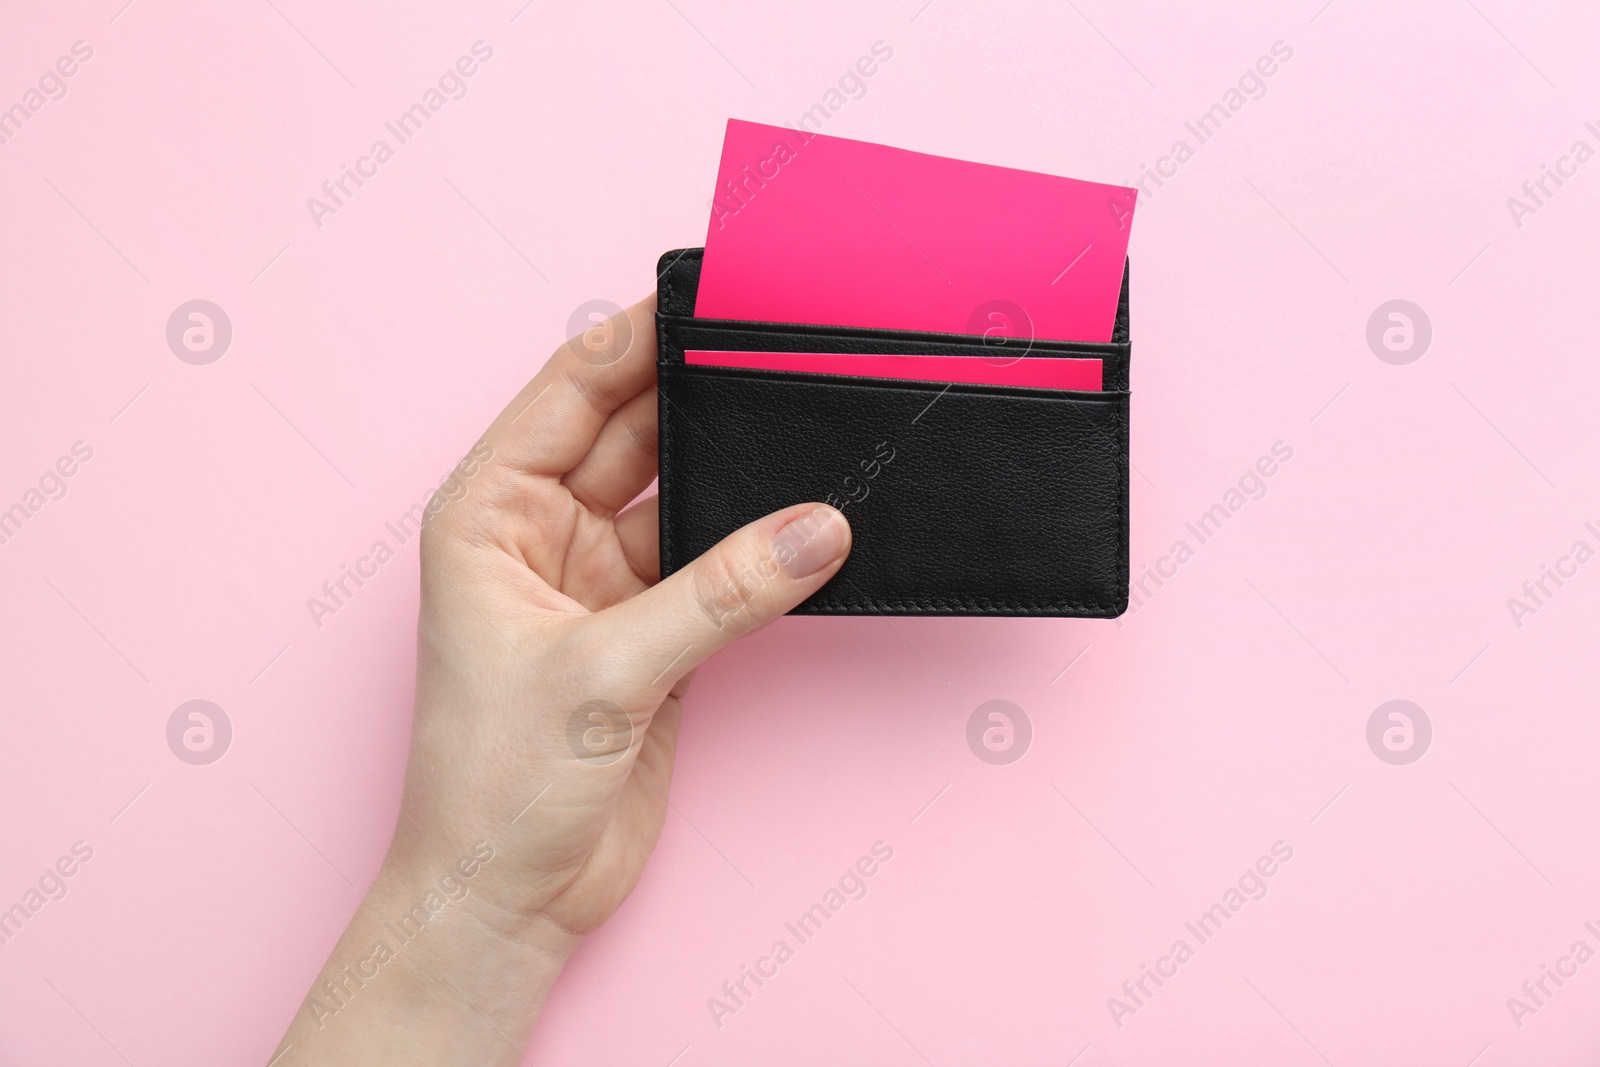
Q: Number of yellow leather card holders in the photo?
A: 0